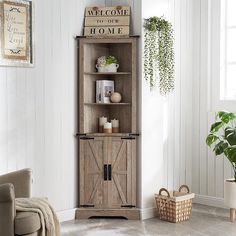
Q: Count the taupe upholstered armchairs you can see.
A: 1